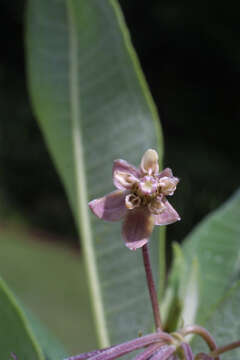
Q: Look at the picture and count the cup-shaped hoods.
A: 5